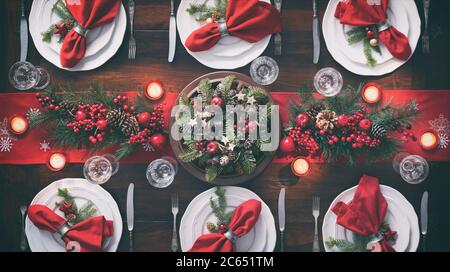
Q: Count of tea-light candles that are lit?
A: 6